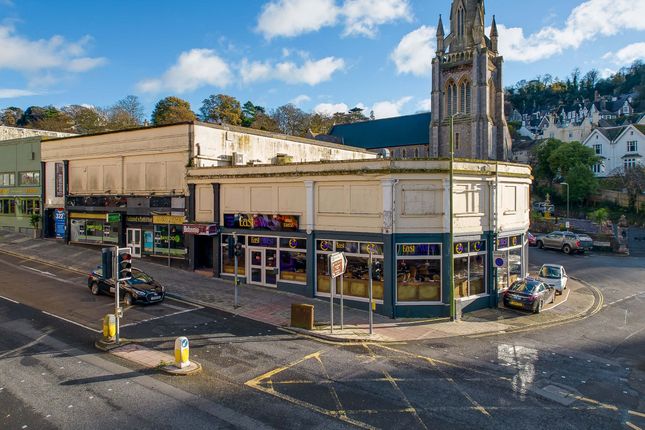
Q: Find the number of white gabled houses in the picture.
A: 2